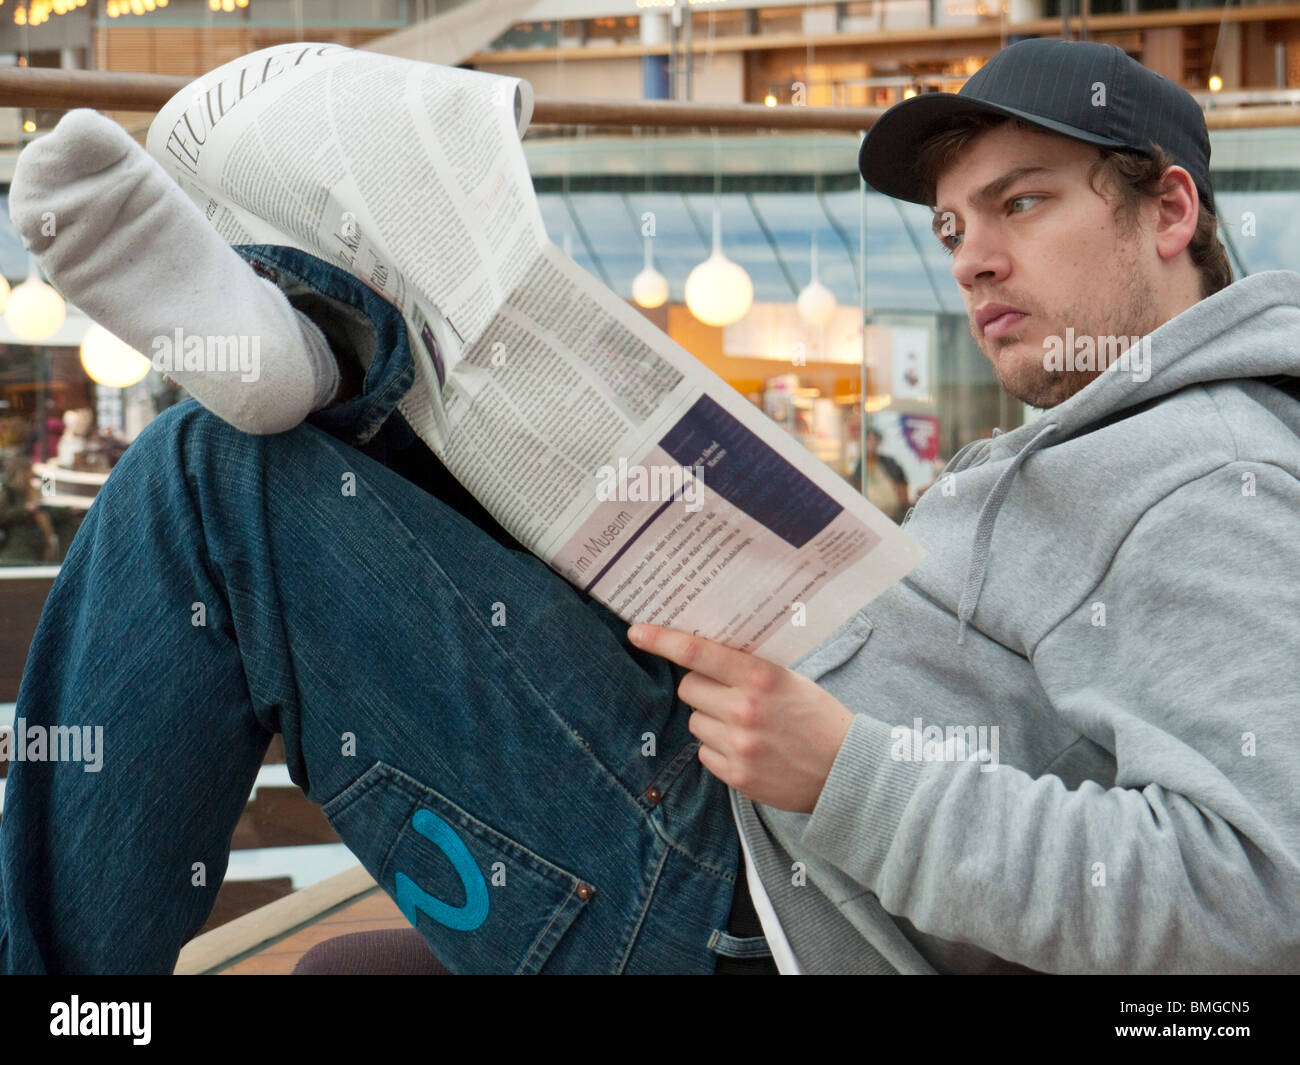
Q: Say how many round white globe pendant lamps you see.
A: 6